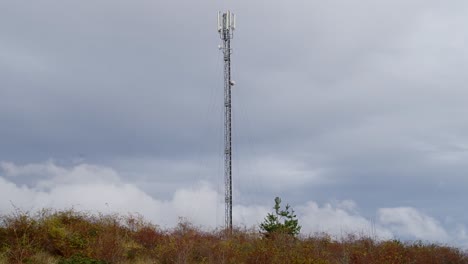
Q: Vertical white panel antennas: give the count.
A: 3